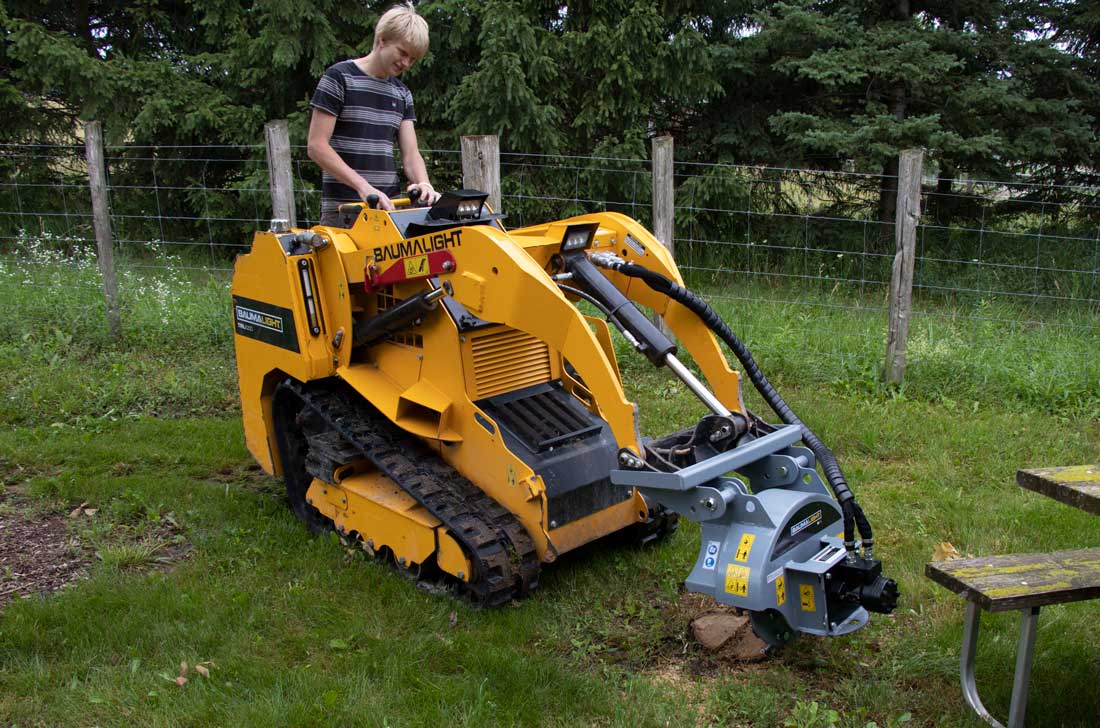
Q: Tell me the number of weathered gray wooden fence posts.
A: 5